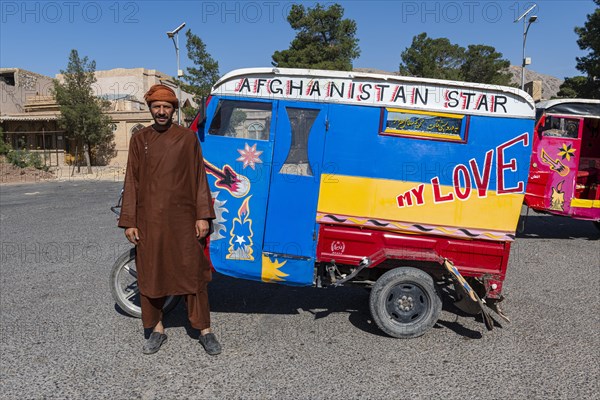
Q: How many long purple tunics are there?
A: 0